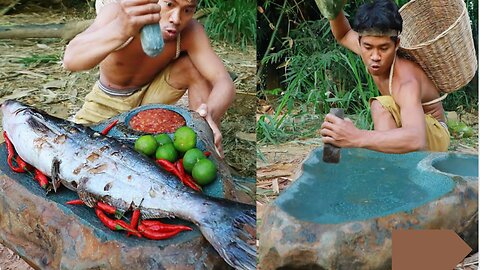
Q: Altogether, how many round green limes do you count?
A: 6